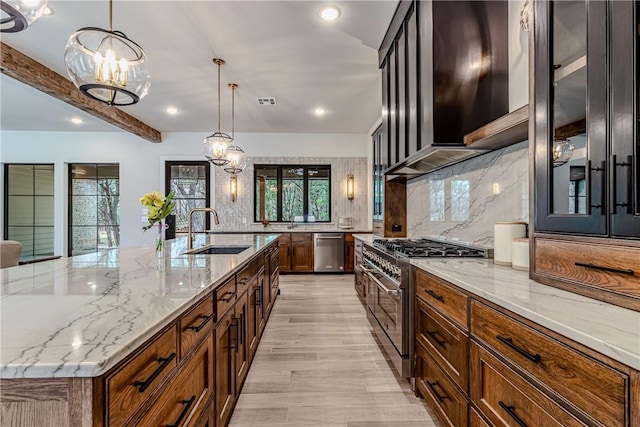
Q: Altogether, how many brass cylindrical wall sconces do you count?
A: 2